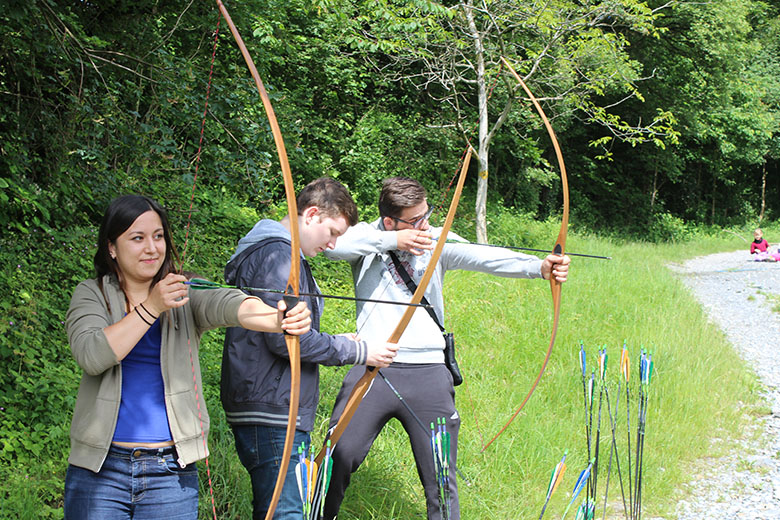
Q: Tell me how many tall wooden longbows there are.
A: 3